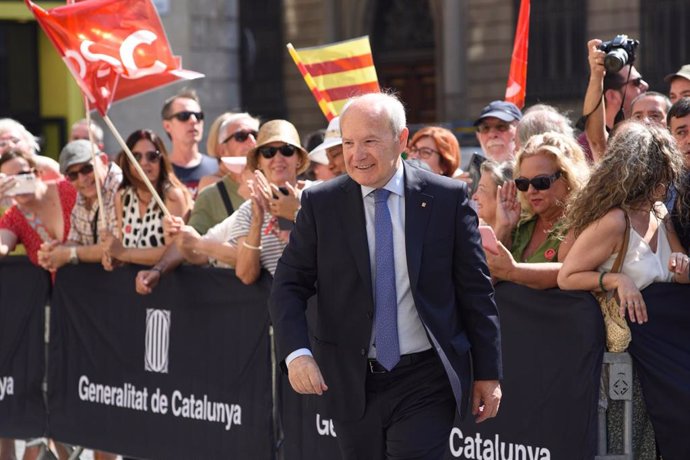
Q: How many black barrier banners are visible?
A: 4